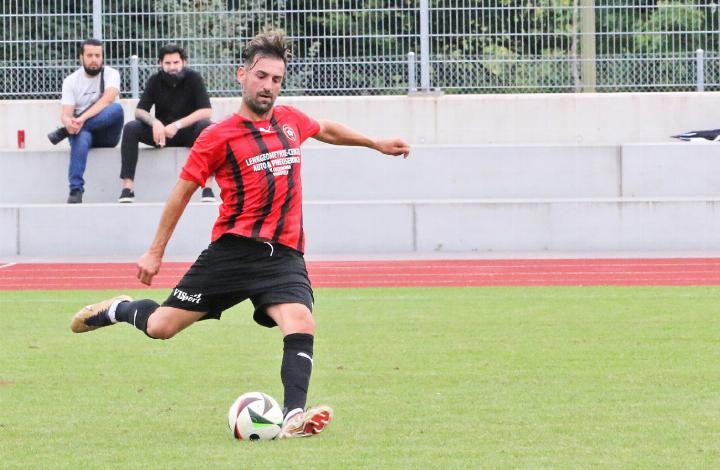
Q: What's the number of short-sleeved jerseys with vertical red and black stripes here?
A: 1